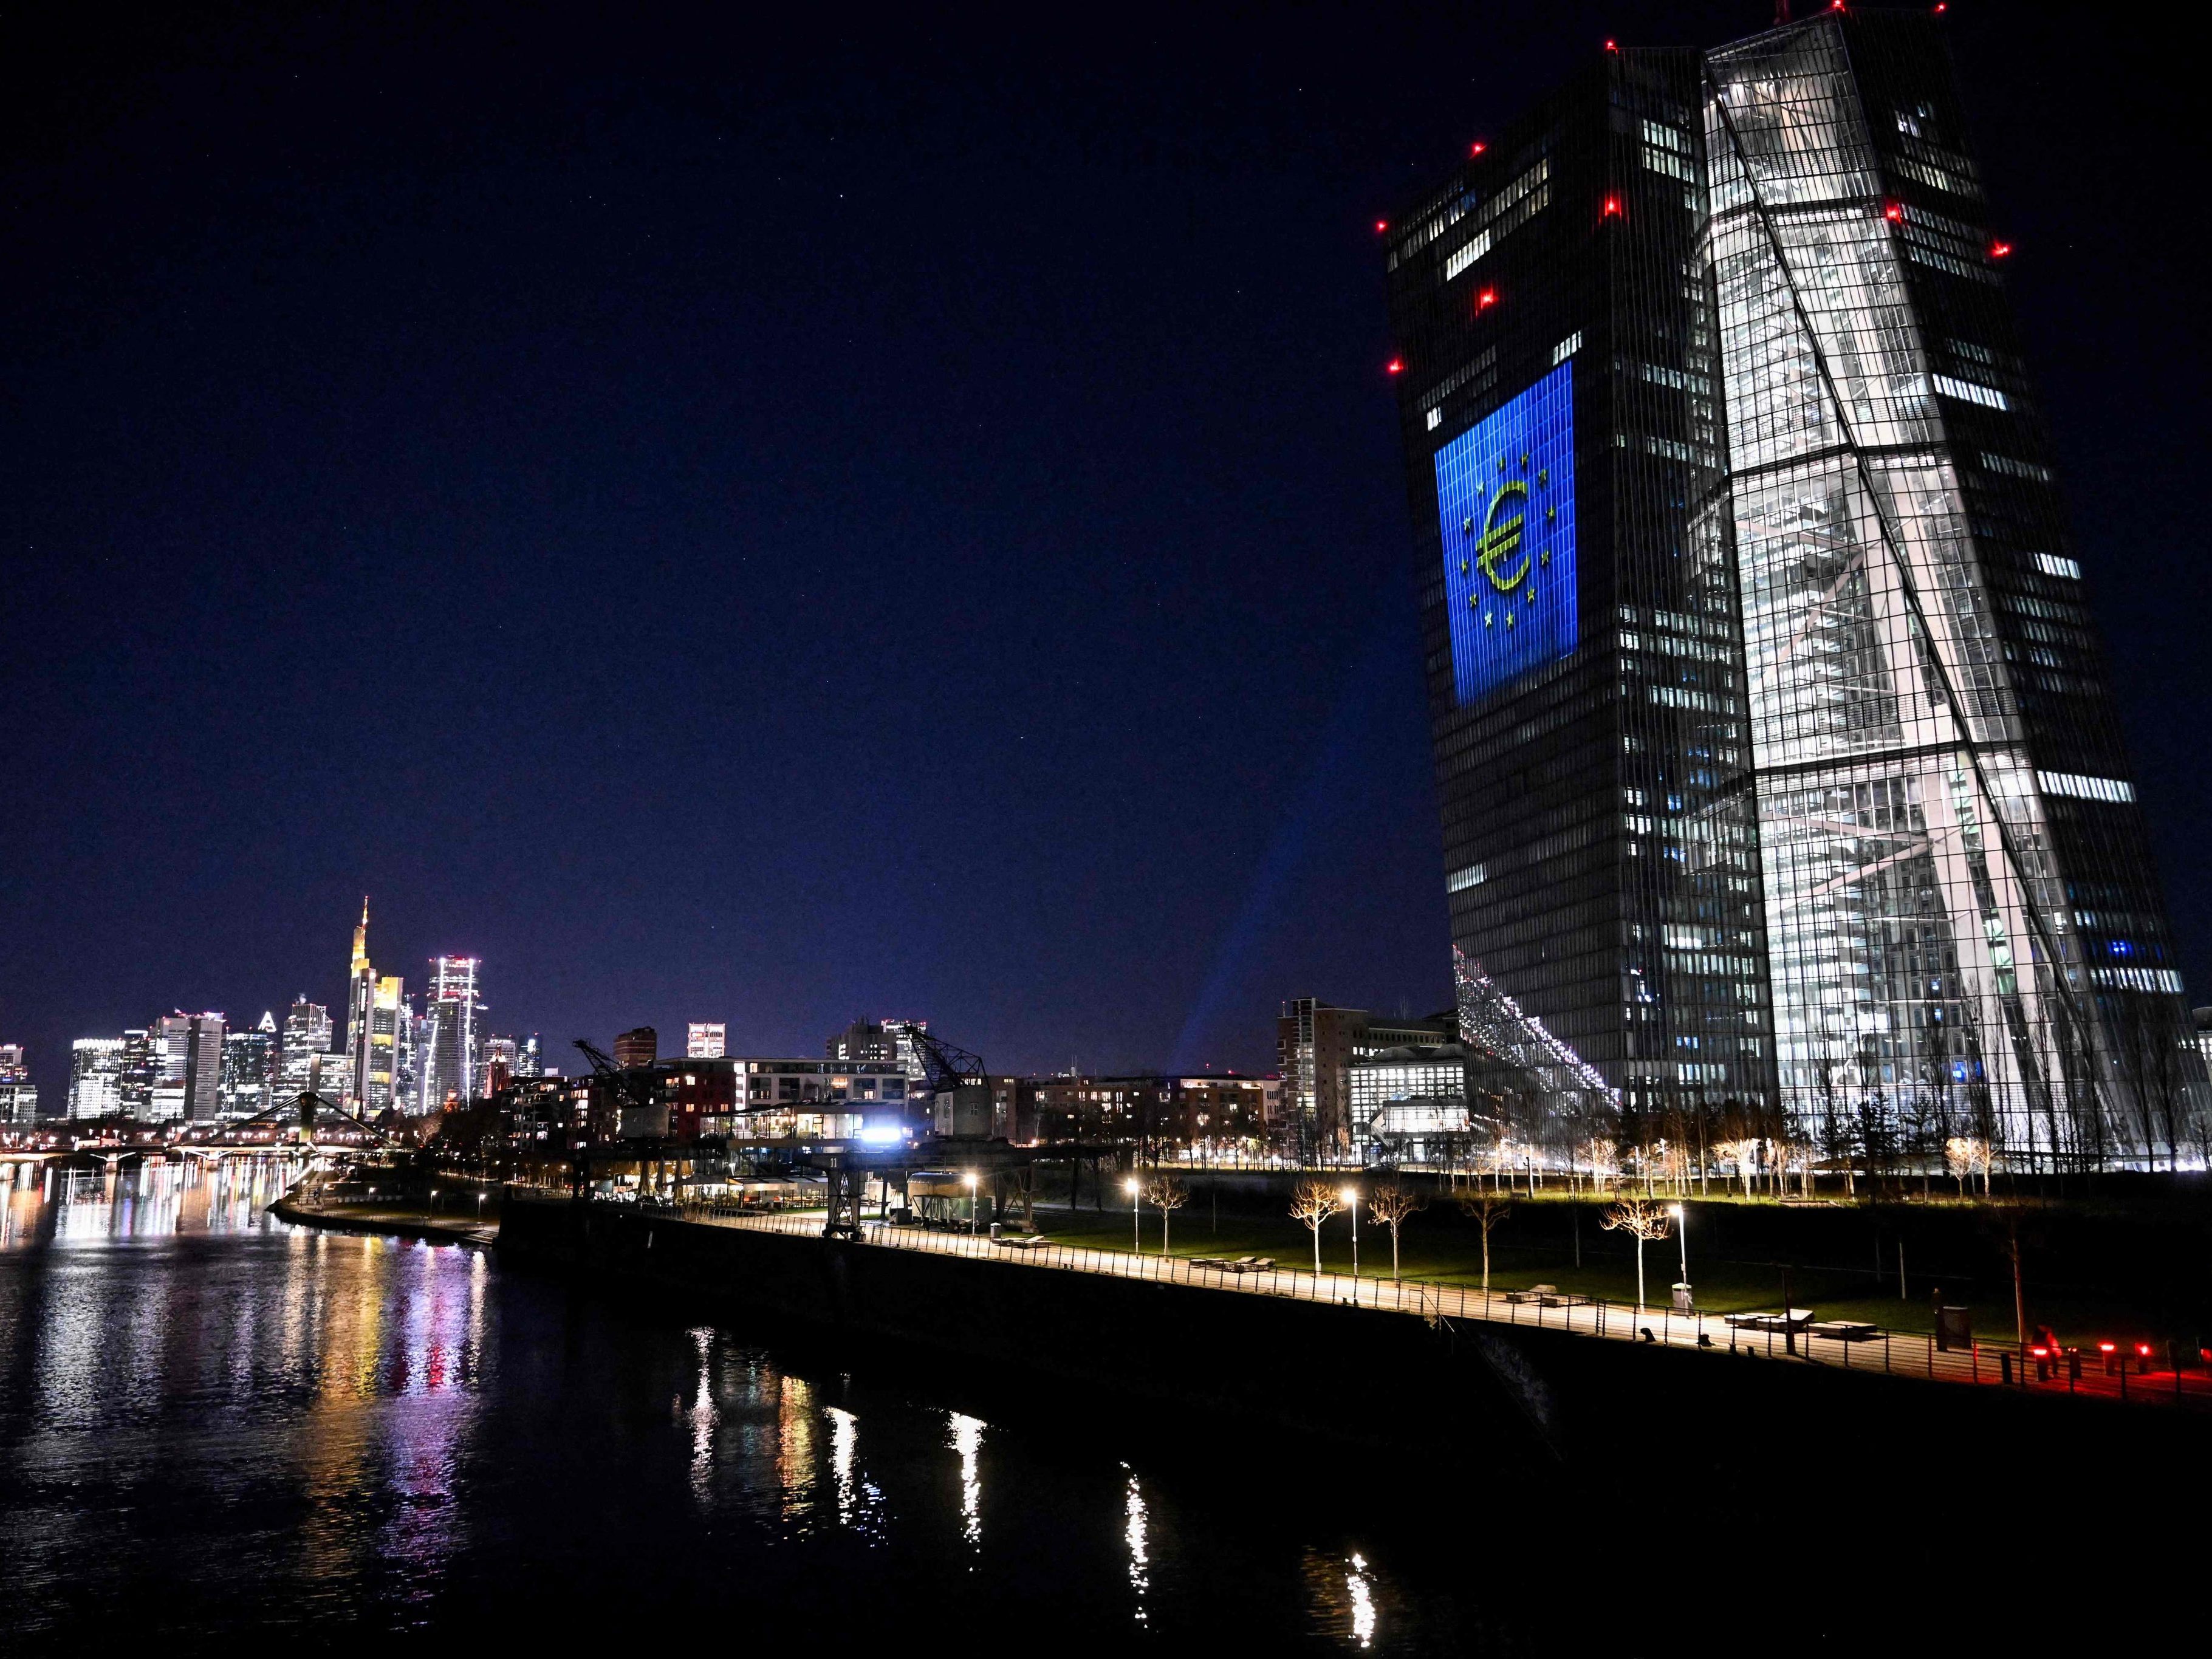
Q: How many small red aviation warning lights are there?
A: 10